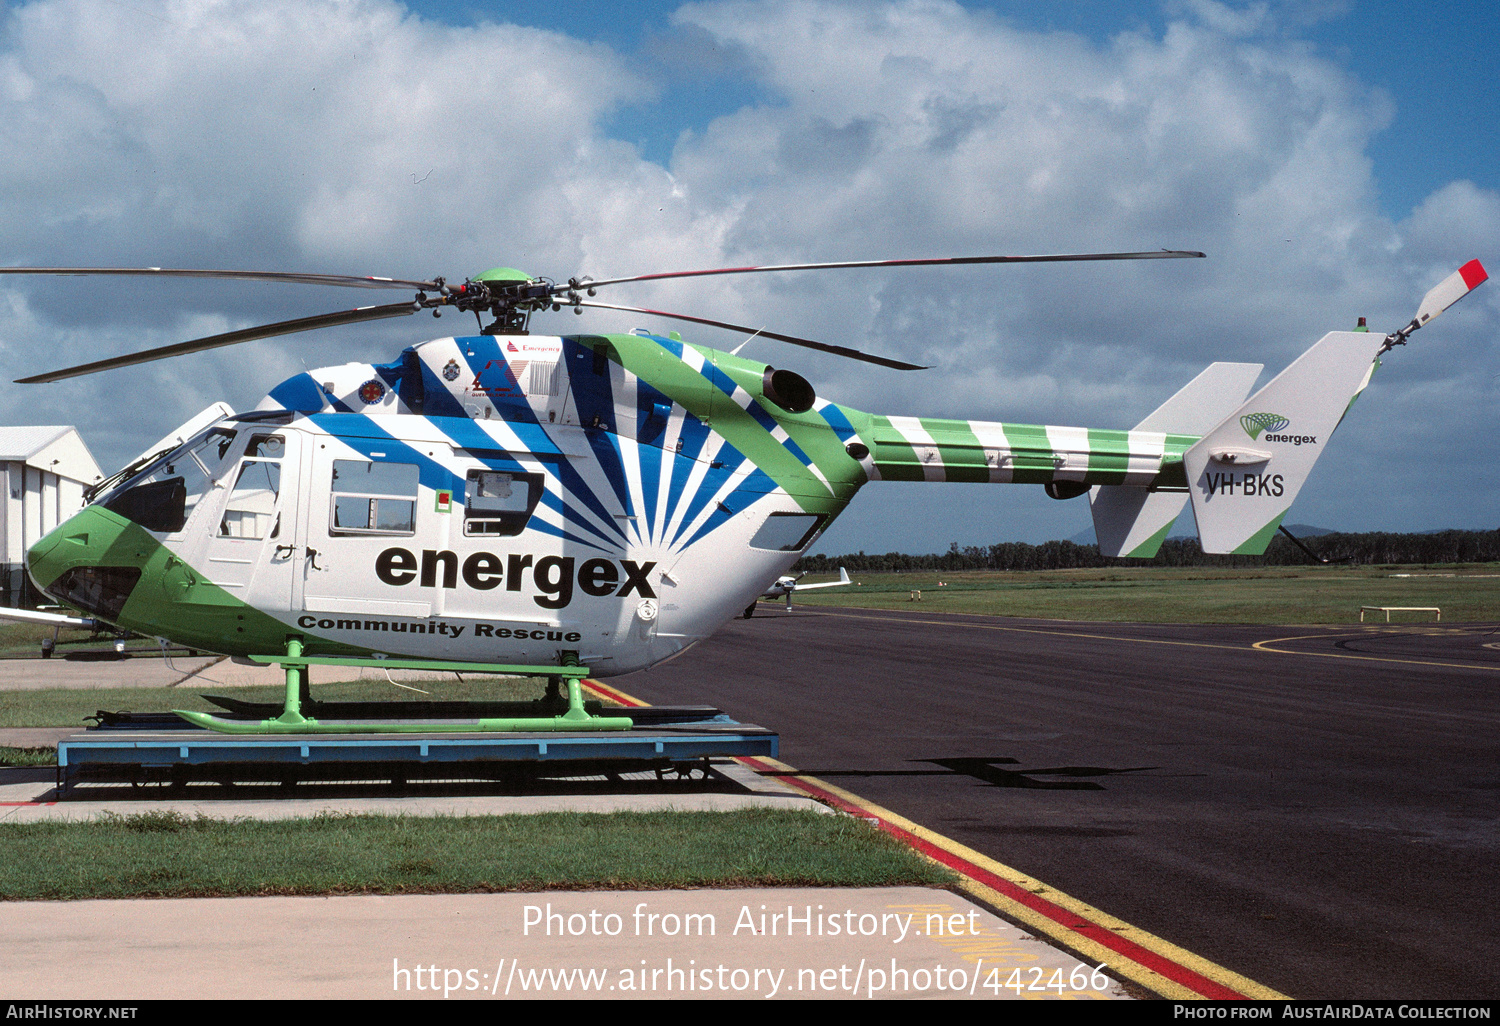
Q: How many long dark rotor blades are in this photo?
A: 4